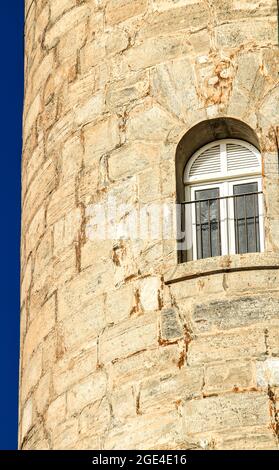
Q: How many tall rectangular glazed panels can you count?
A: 2